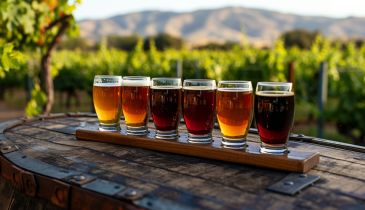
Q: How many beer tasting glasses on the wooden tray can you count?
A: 6